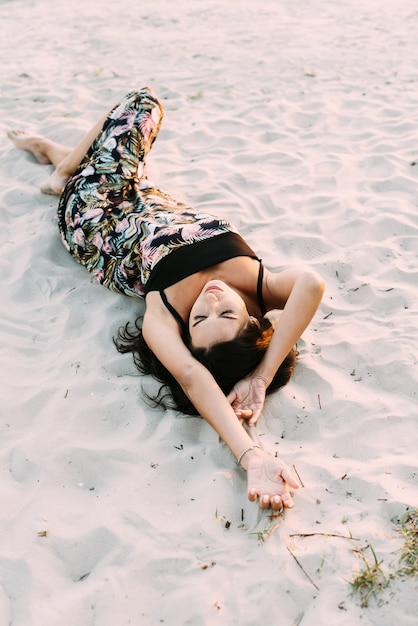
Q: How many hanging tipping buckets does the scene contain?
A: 0